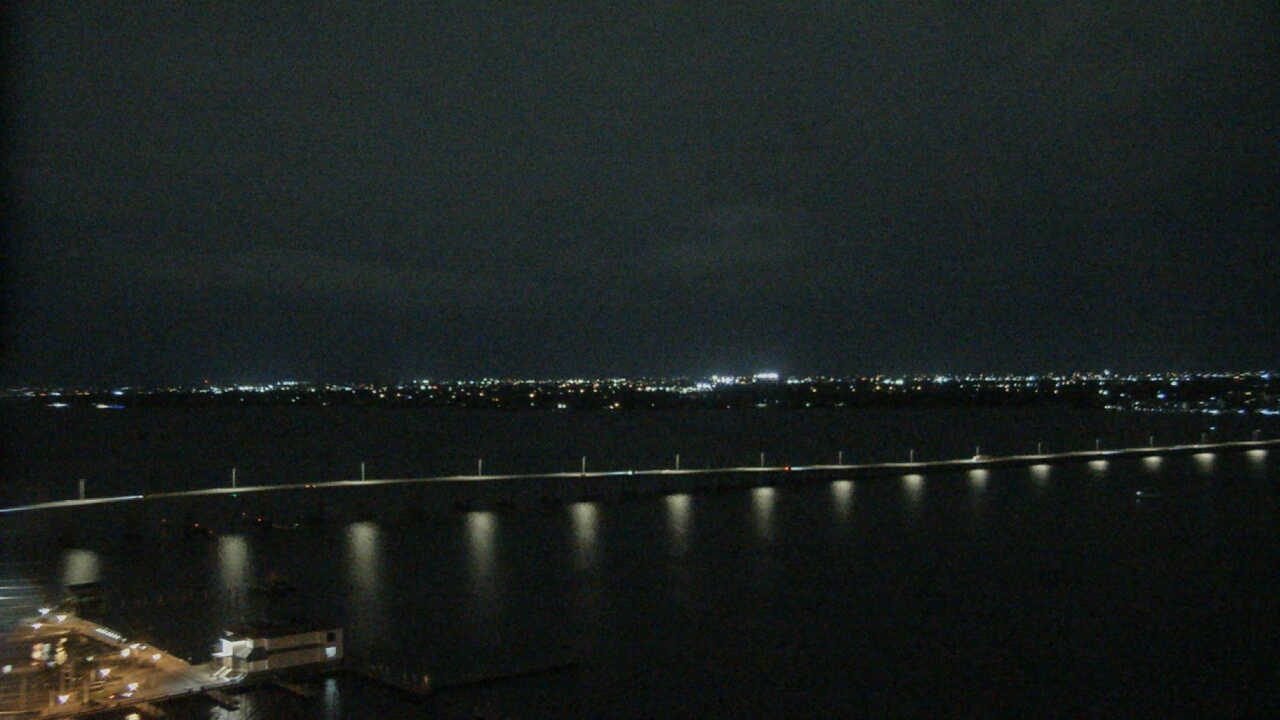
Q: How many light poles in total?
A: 15